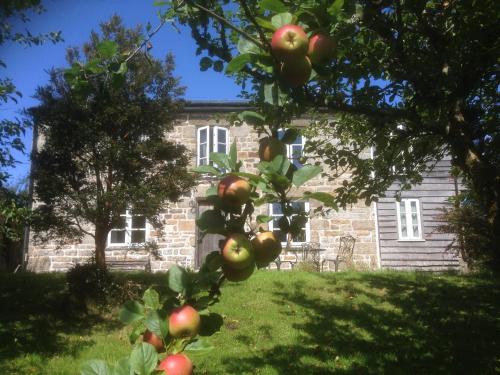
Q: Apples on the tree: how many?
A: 11